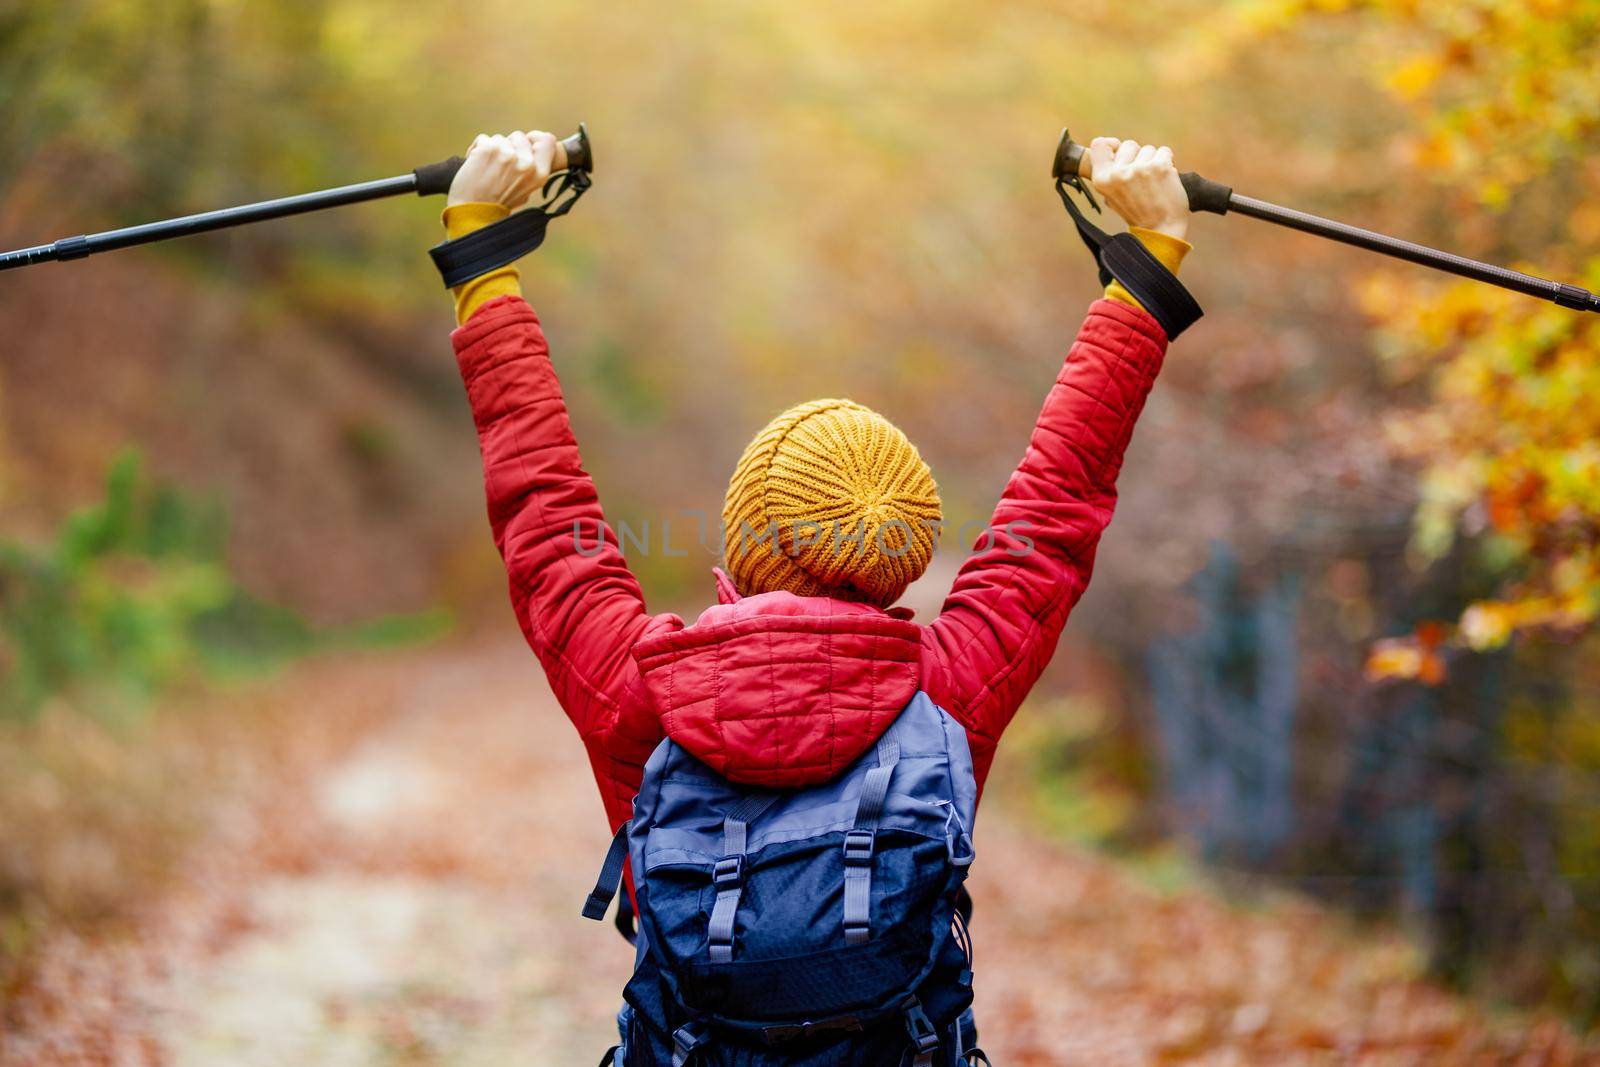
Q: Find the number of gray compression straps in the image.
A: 2